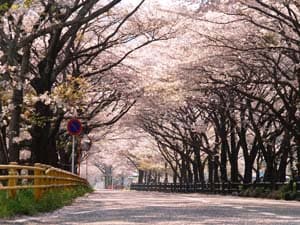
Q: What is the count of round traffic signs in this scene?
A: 1